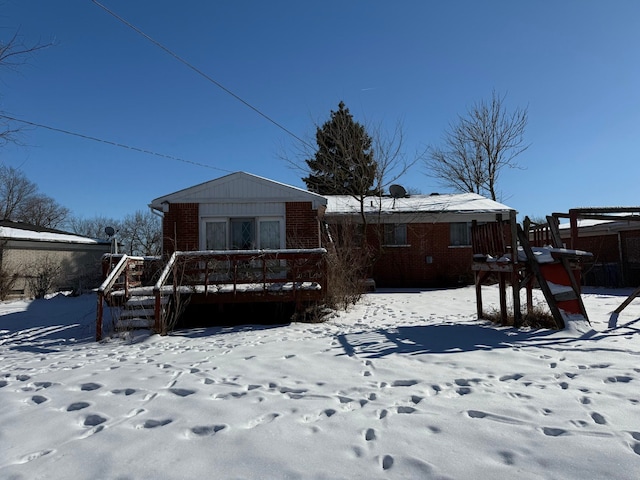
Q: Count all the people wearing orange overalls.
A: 0